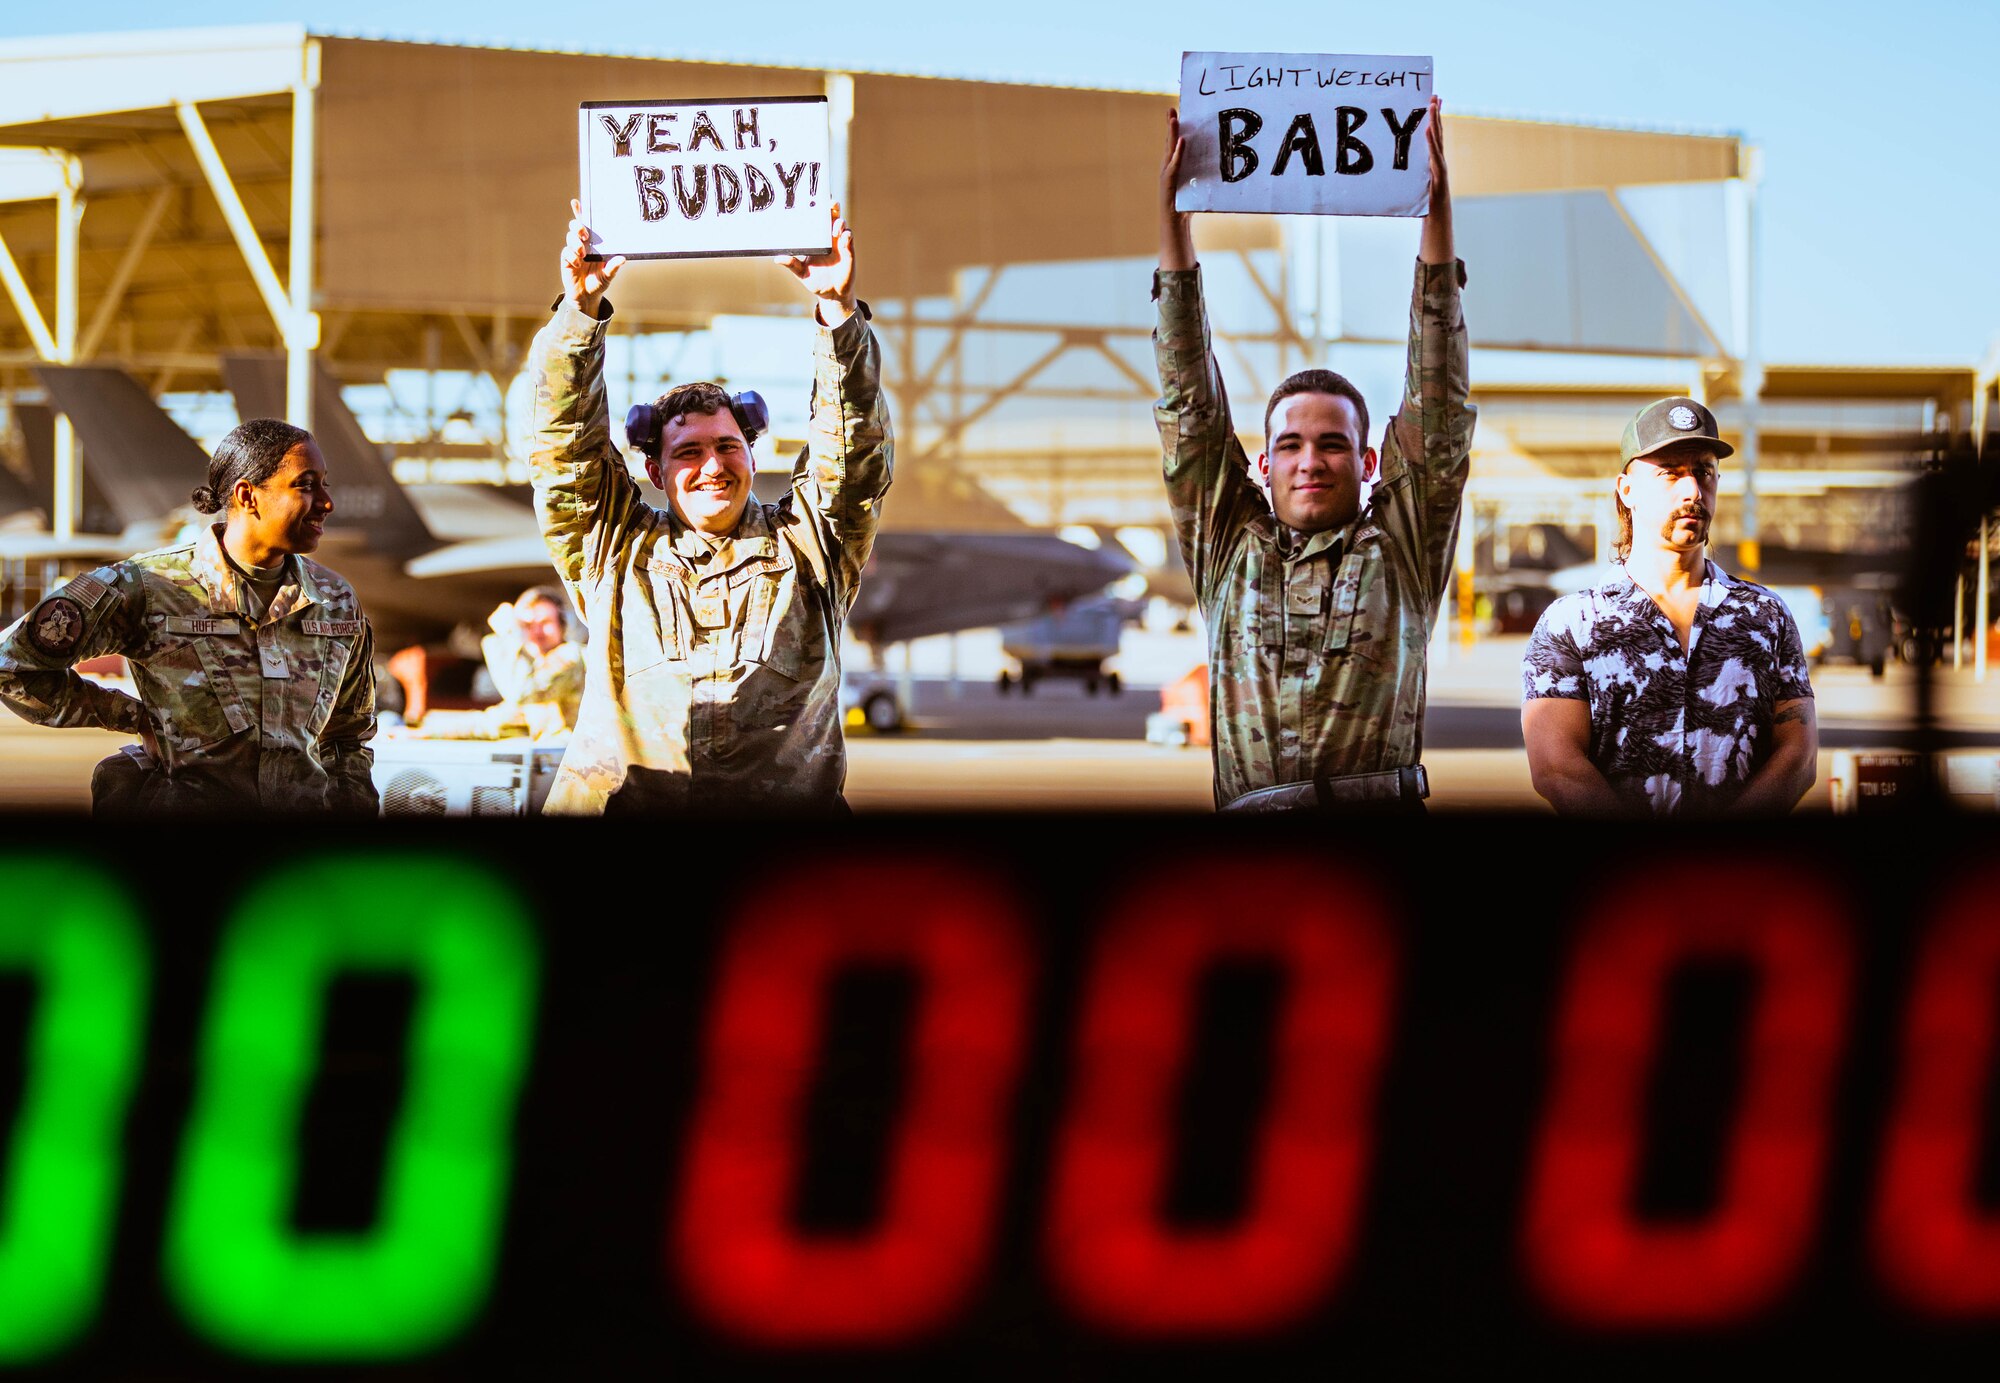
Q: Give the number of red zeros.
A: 4